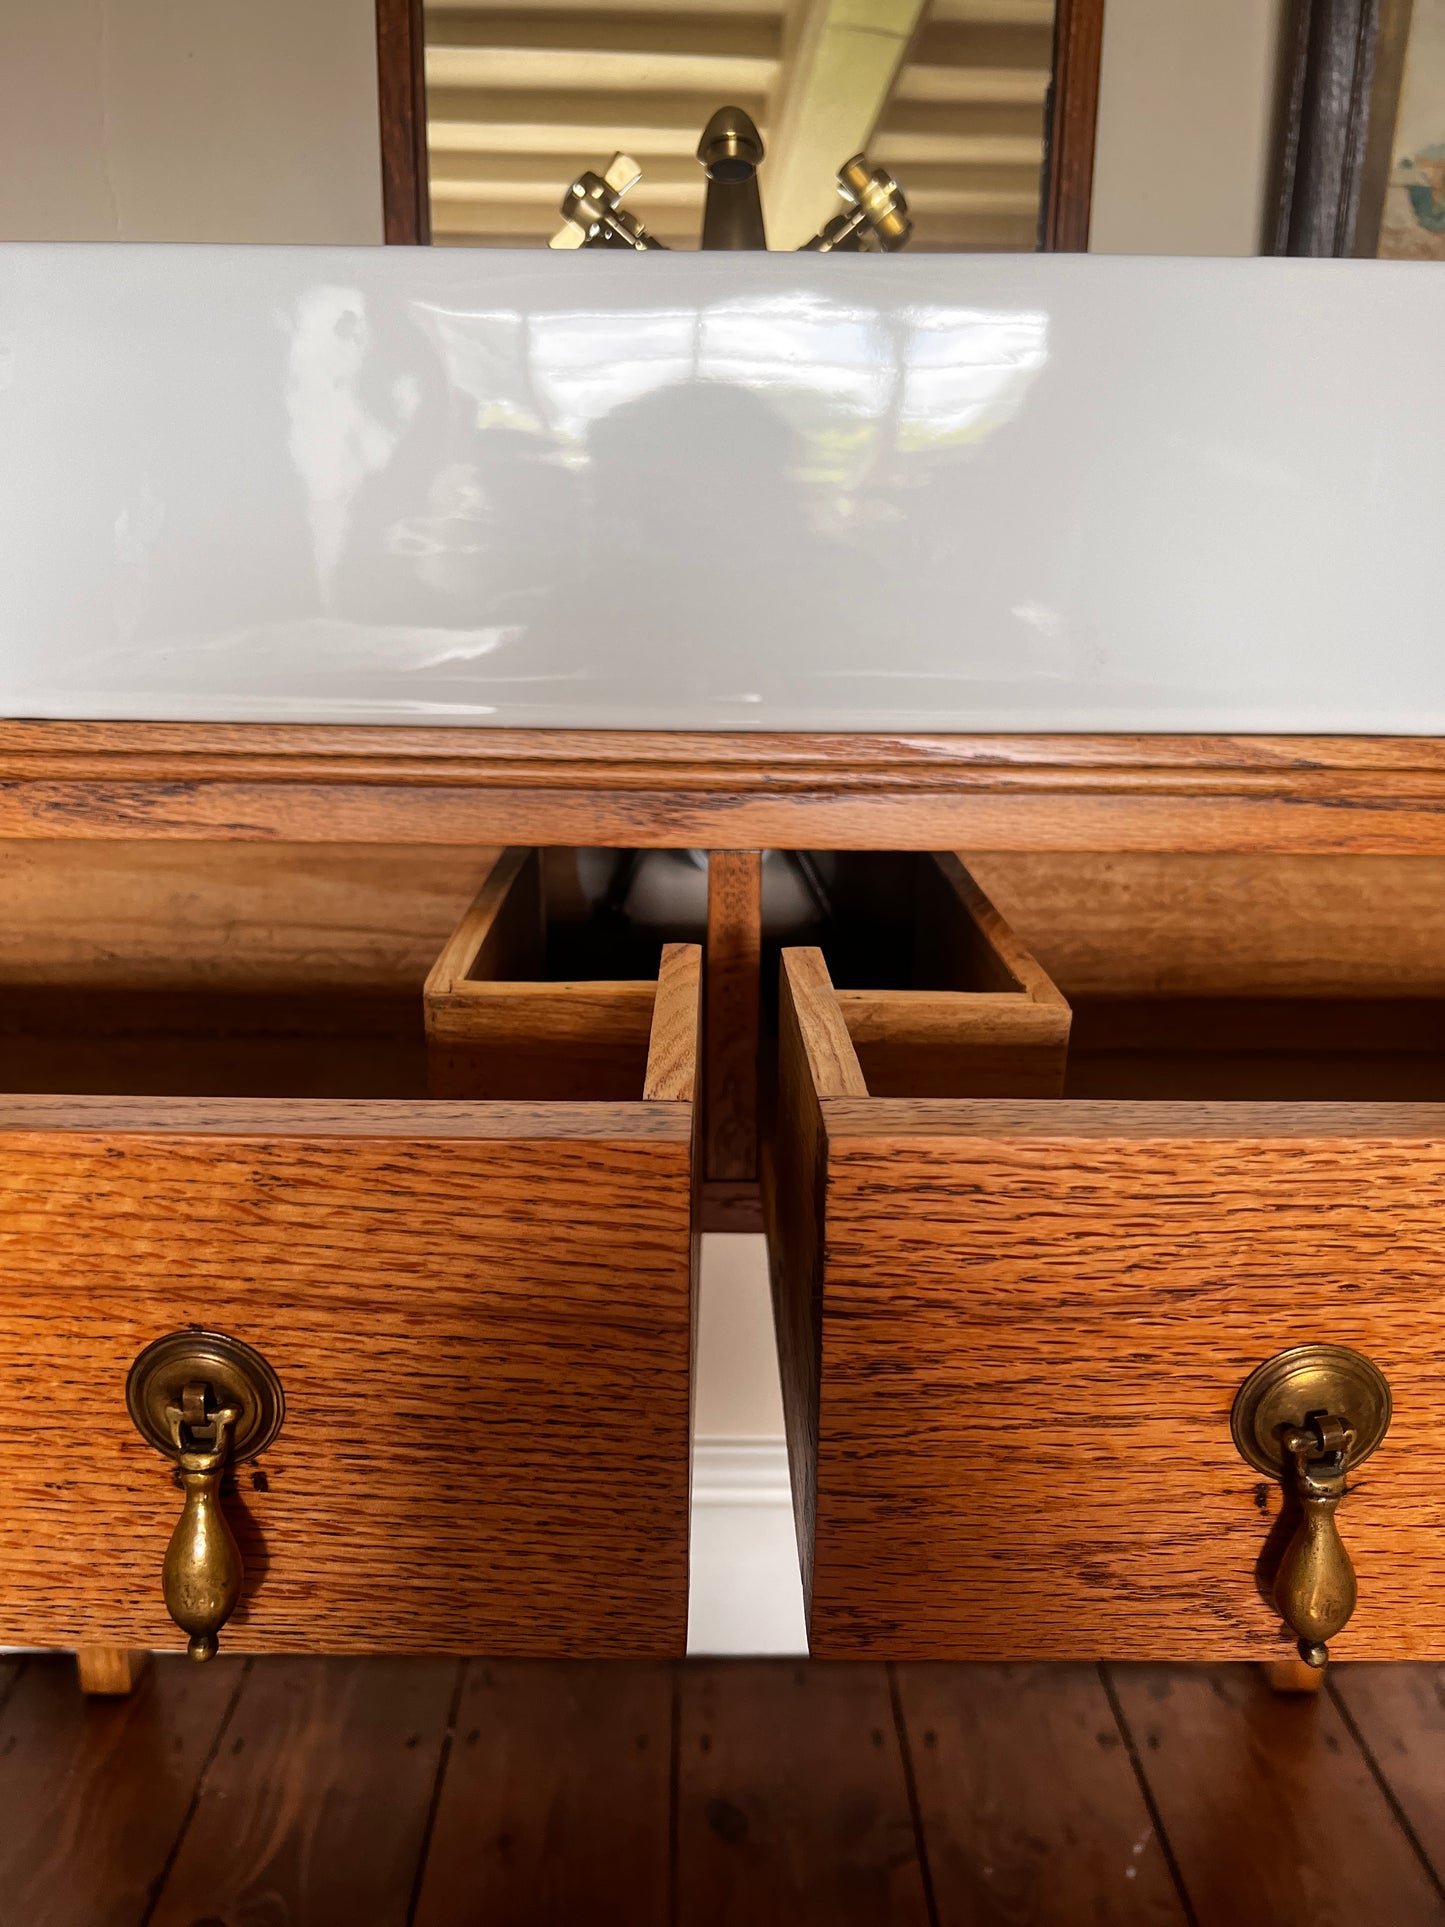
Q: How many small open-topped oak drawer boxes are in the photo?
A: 2